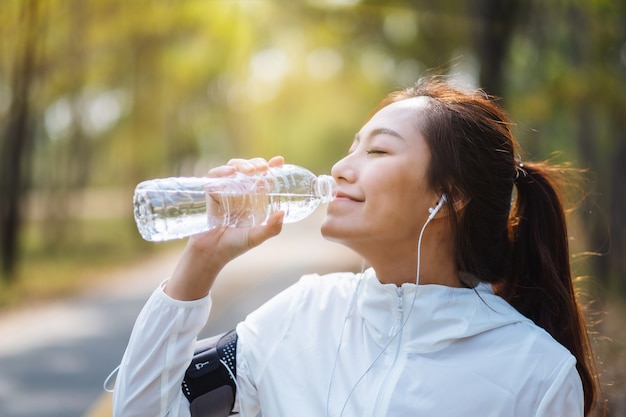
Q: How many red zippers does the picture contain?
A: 0